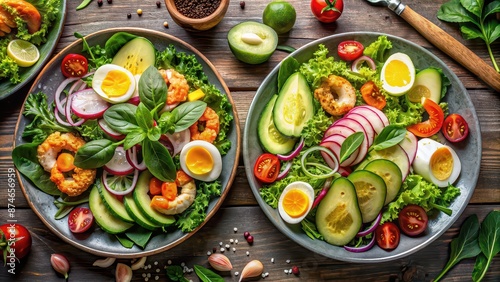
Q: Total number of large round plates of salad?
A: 2